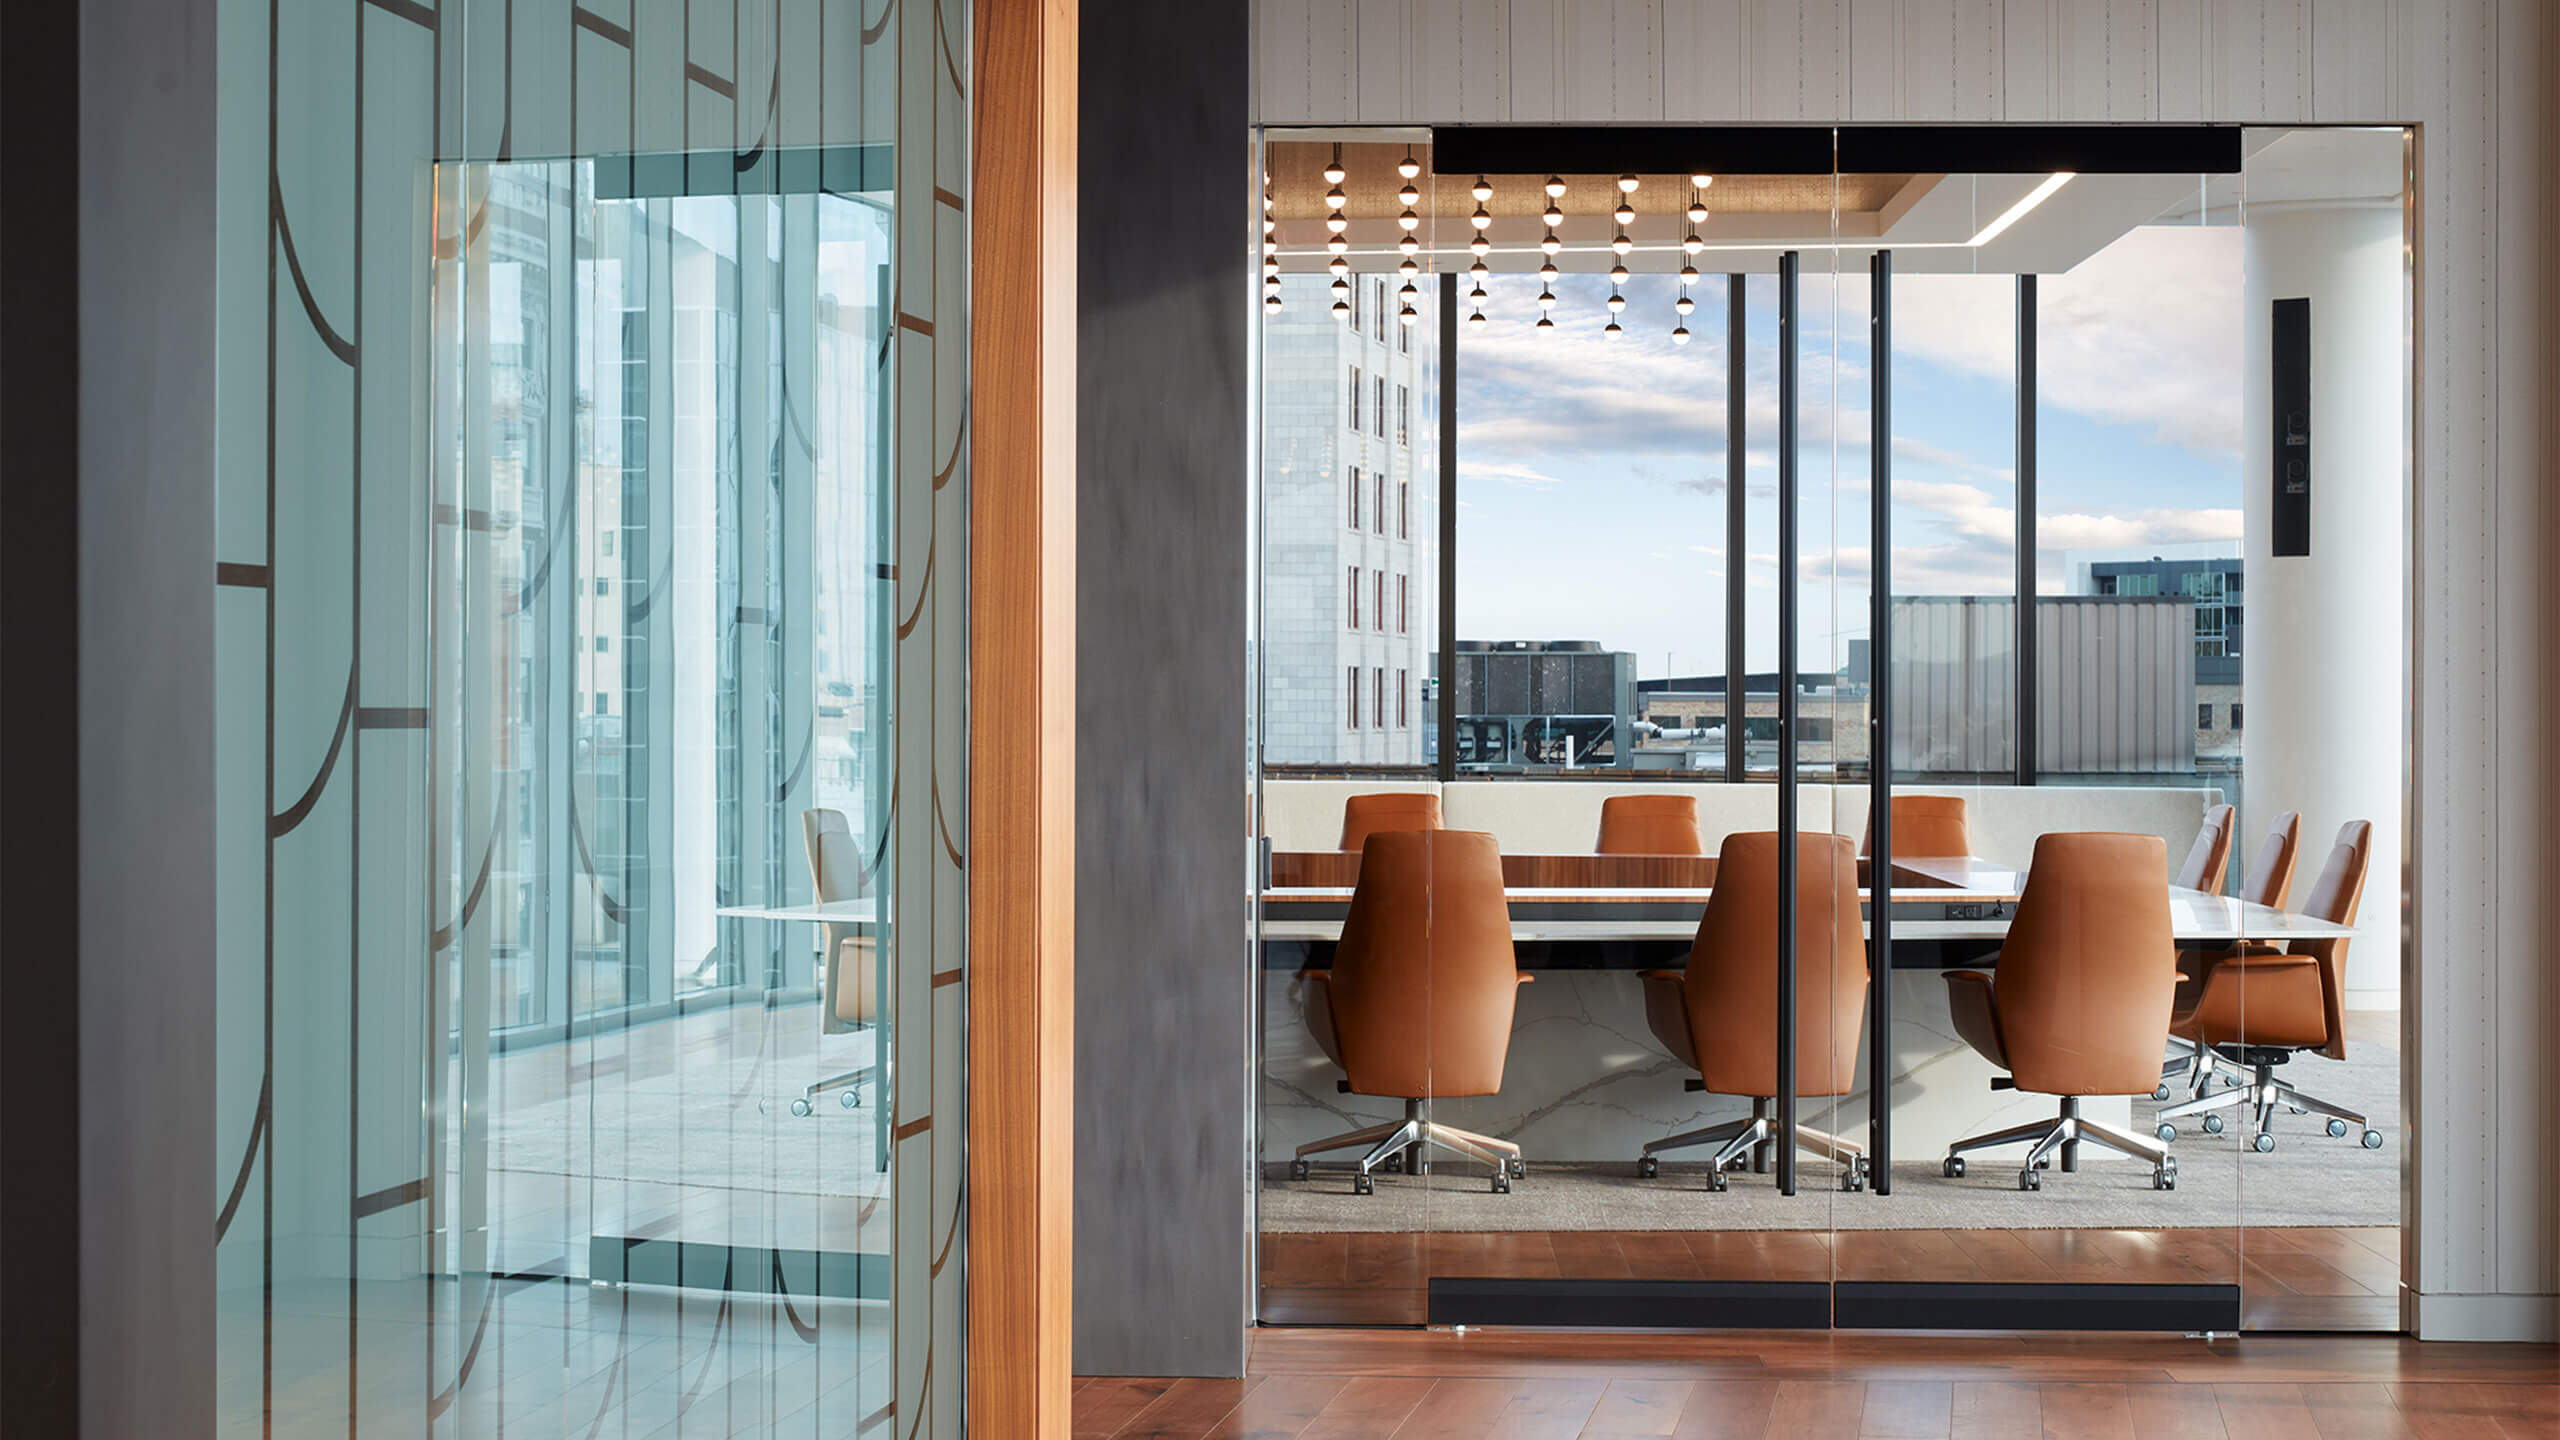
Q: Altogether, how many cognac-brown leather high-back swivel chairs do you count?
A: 9